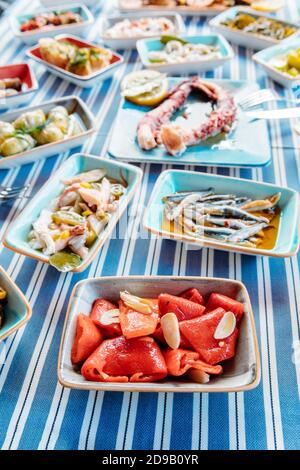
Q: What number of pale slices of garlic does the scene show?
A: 5